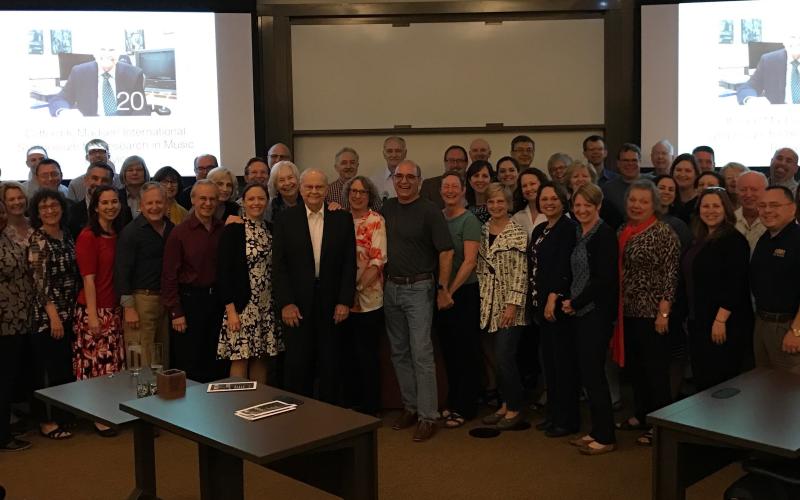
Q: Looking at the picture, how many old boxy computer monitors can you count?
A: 1